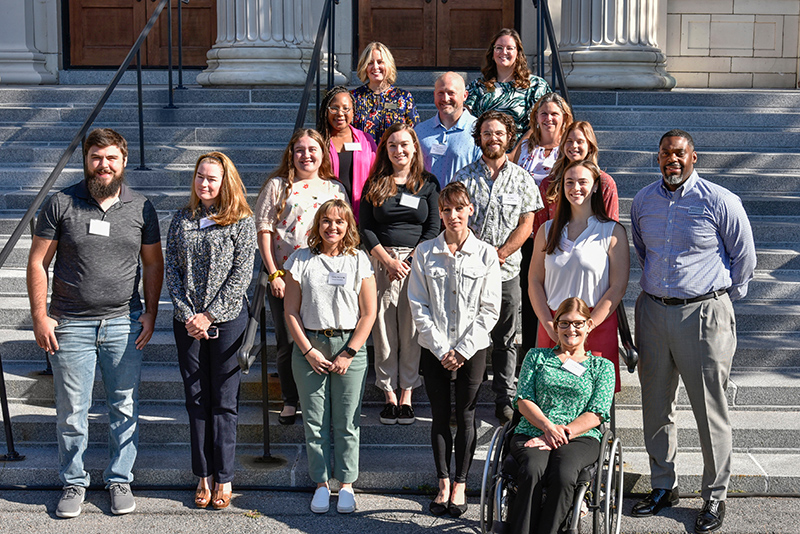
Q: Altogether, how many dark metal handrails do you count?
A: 3